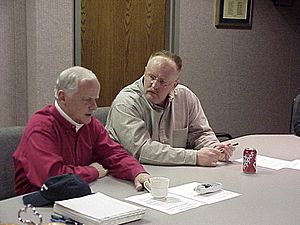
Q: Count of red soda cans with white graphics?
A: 1